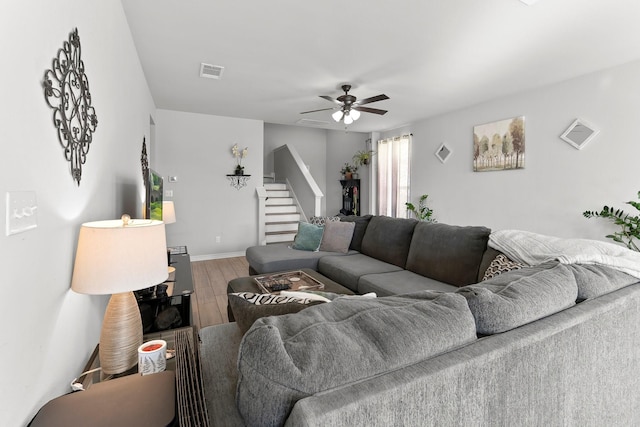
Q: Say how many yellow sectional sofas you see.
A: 0